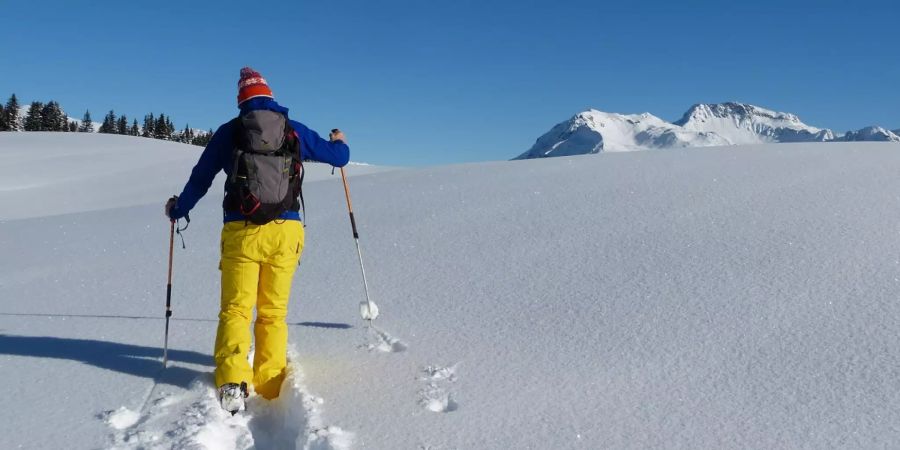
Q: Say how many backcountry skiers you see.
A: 1